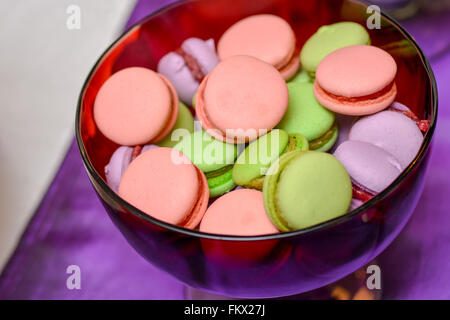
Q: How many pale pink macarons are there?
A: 6